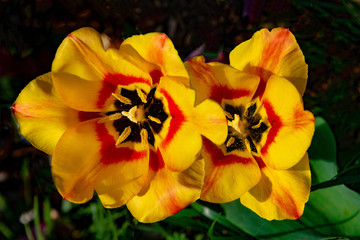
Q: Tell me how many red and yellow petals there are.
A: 11